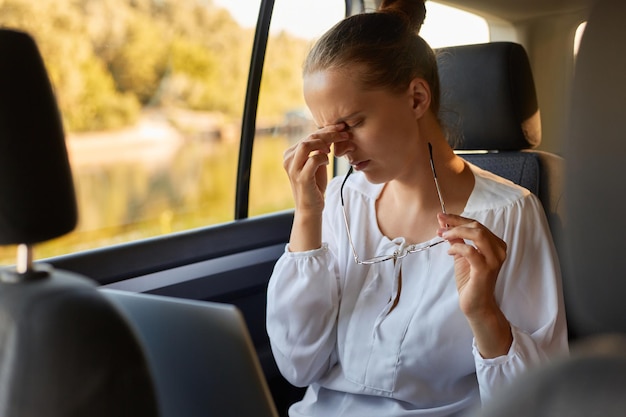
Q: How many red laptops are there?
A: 0